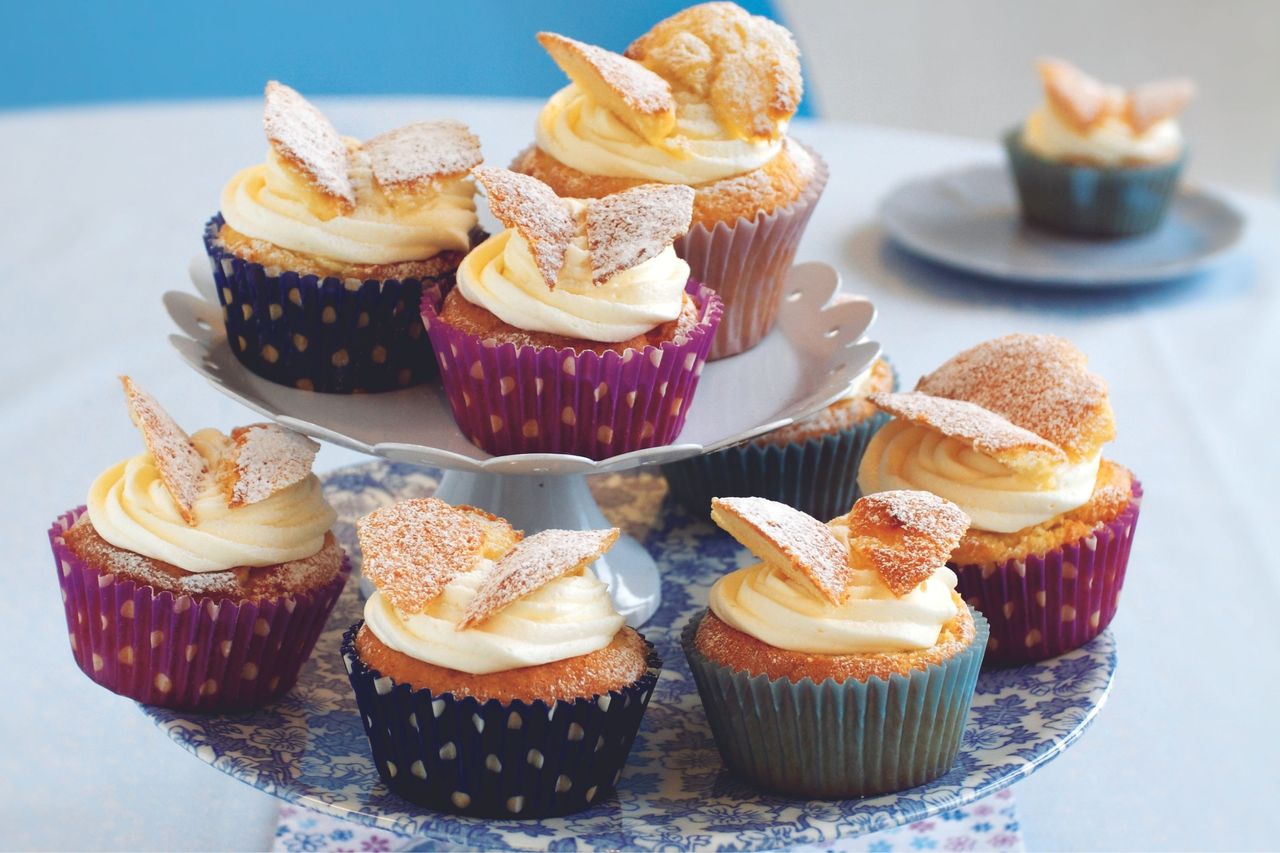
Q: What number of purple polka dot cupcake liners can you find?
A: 3